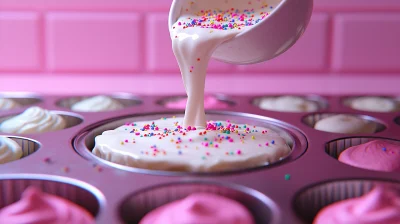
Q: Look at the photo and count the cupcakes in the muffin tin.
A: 13